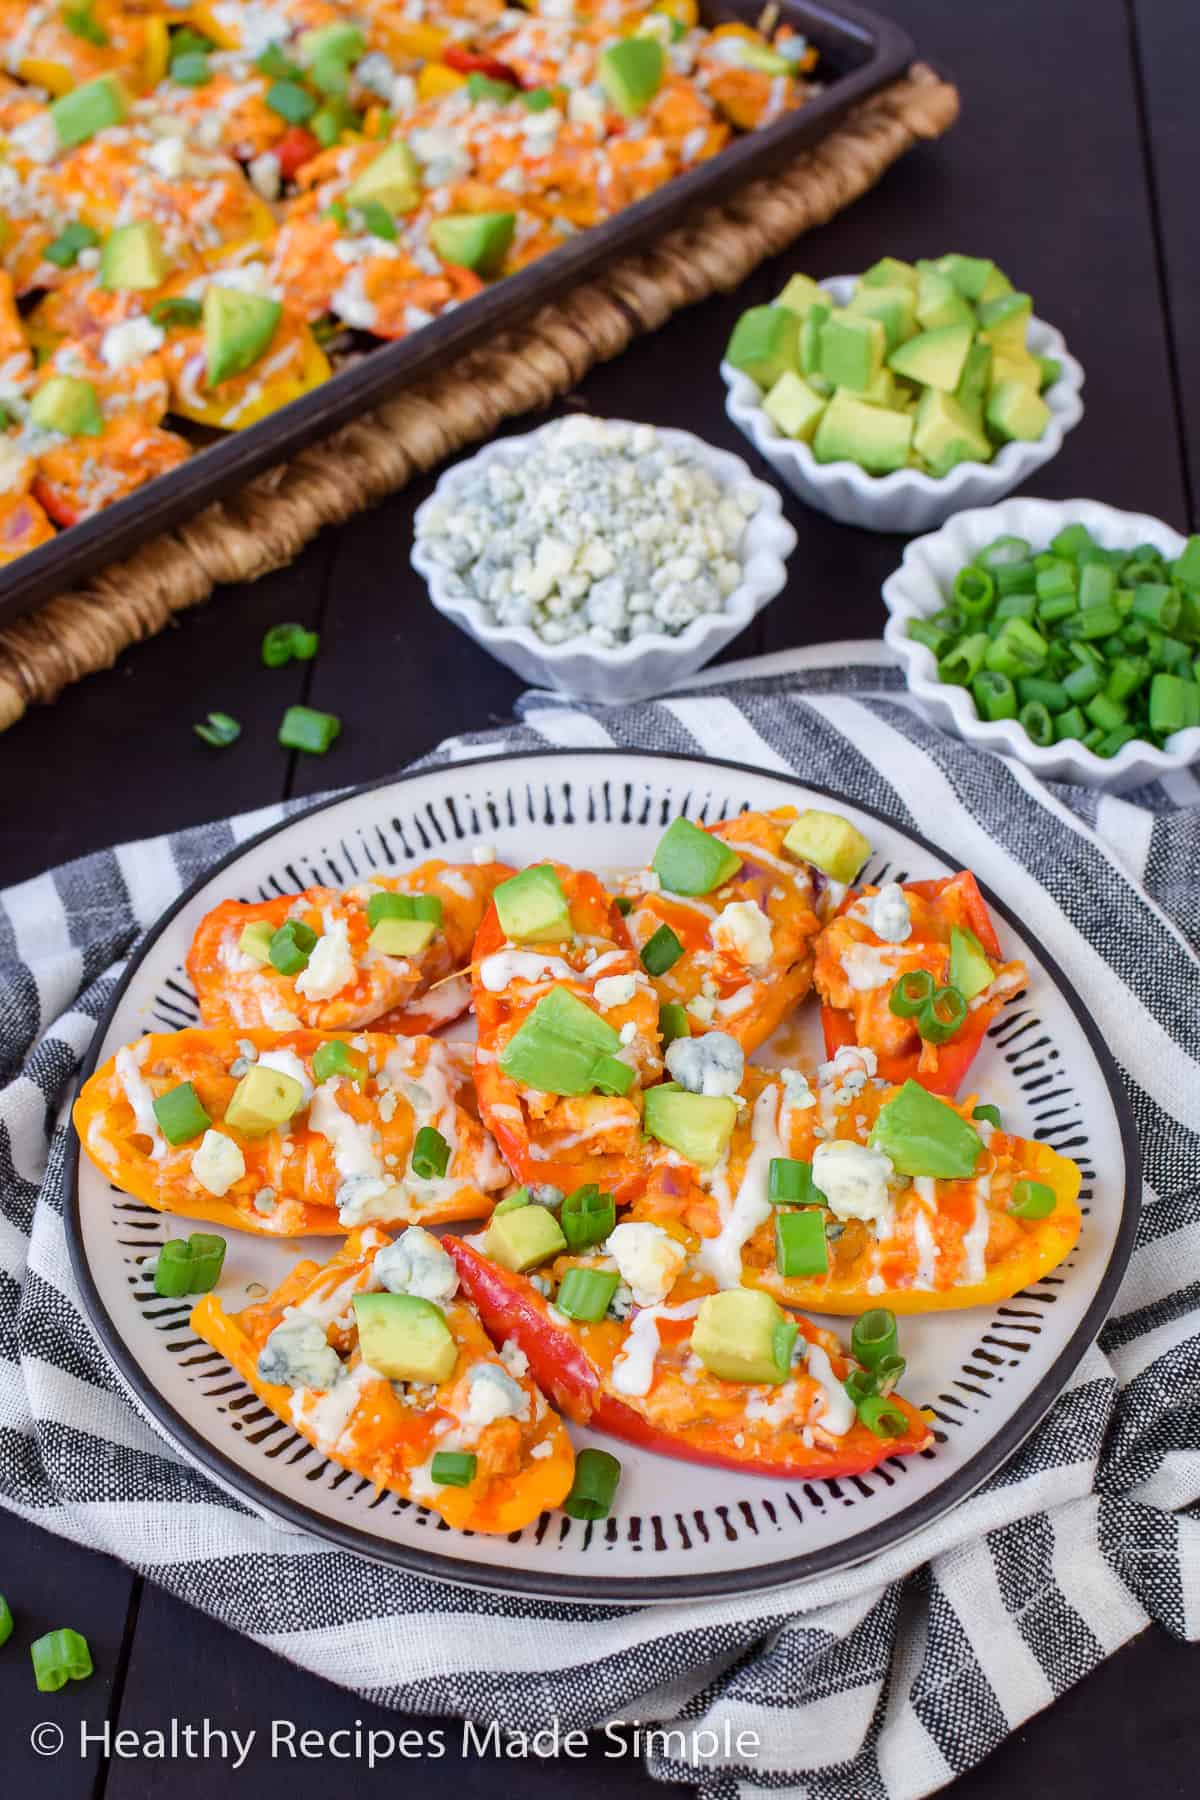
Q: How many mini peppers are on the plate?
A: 8